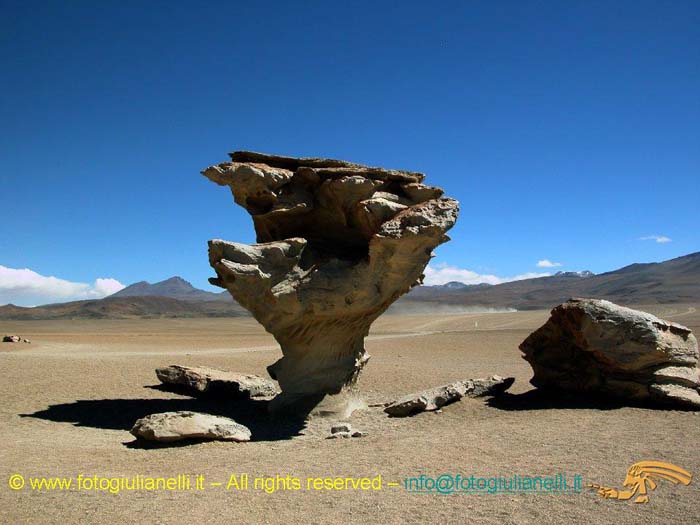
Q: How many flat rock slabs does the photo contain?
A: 3